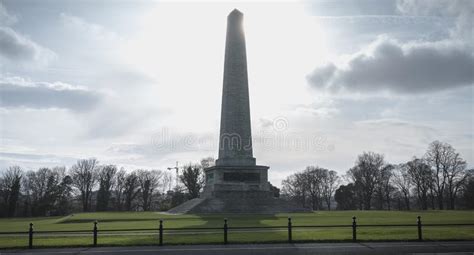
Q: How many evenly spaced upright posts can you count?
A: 7